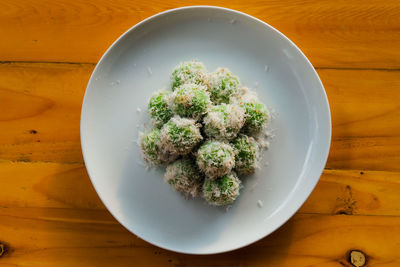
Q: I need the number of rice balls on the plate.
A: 12